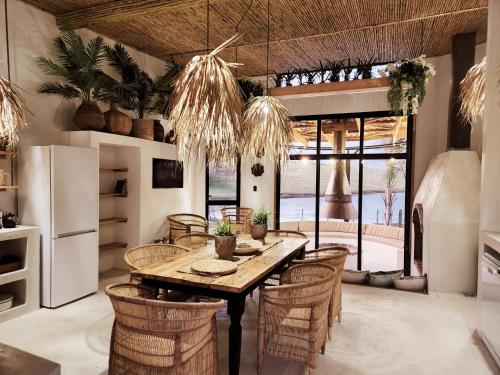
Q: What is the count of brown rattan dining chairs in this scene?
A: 8